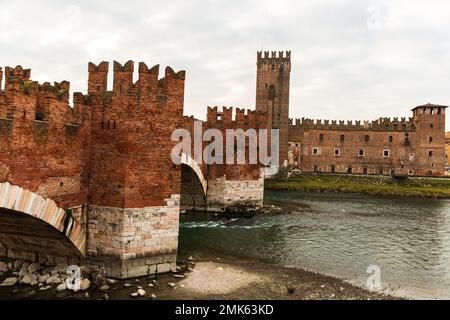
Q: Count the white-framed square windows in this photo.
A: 4